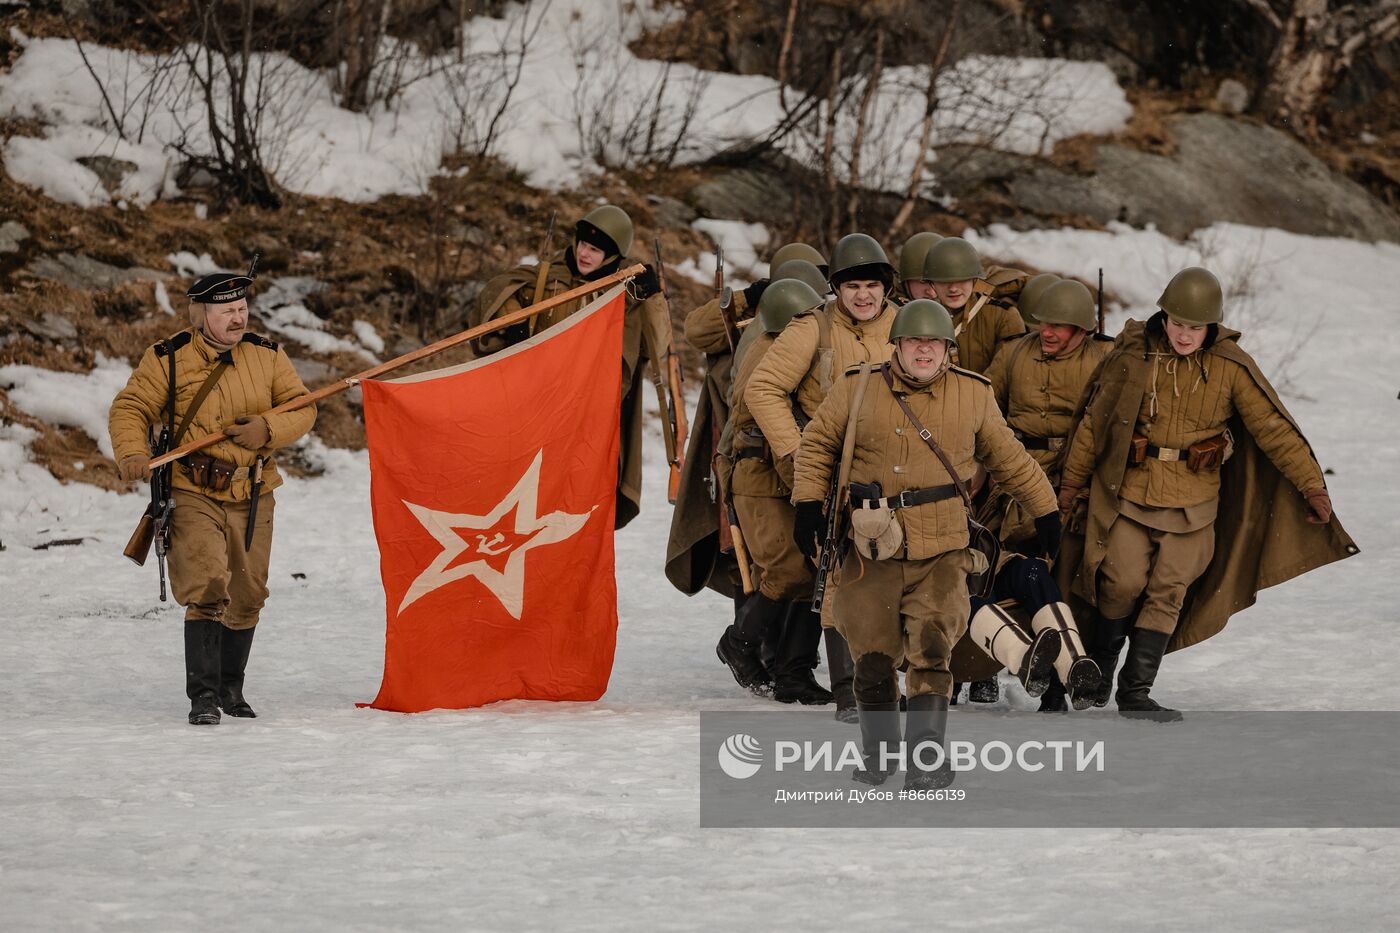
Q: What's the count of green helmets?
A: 11